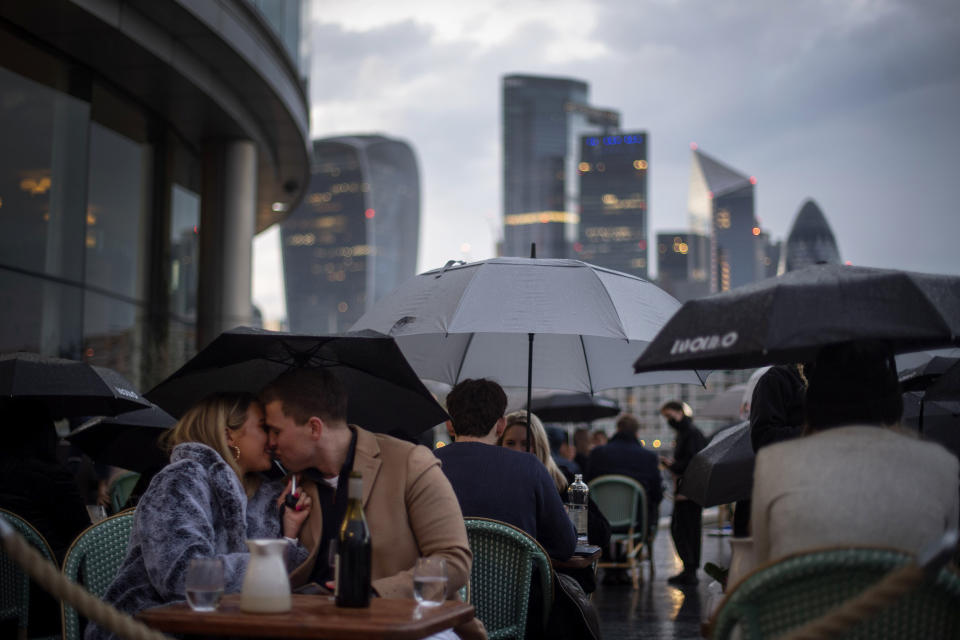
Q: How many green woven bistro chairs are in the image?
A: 6